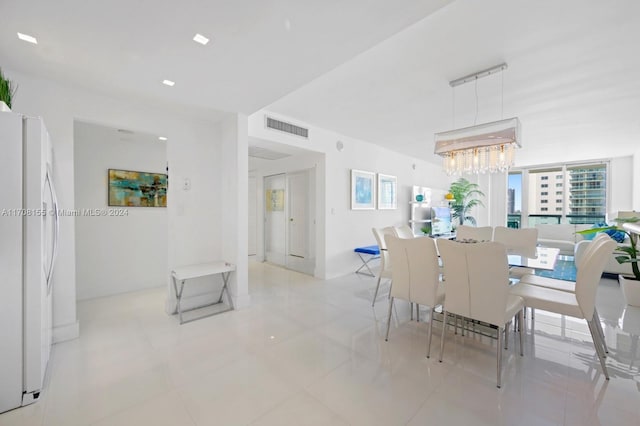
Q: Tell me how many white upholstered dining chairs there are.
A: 8